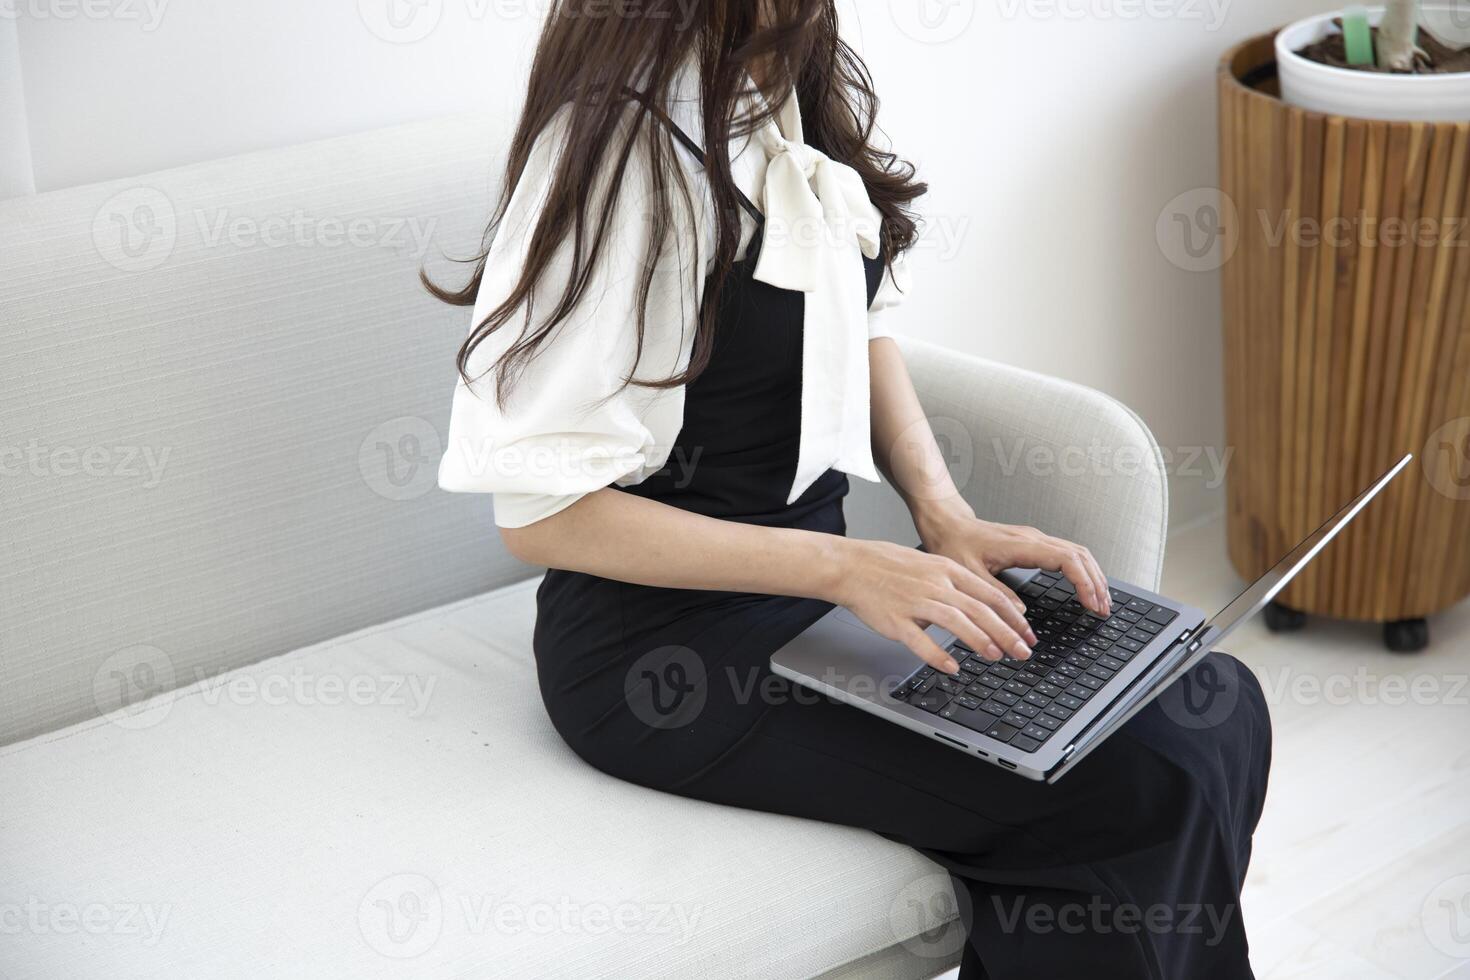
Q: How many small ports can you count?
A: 3